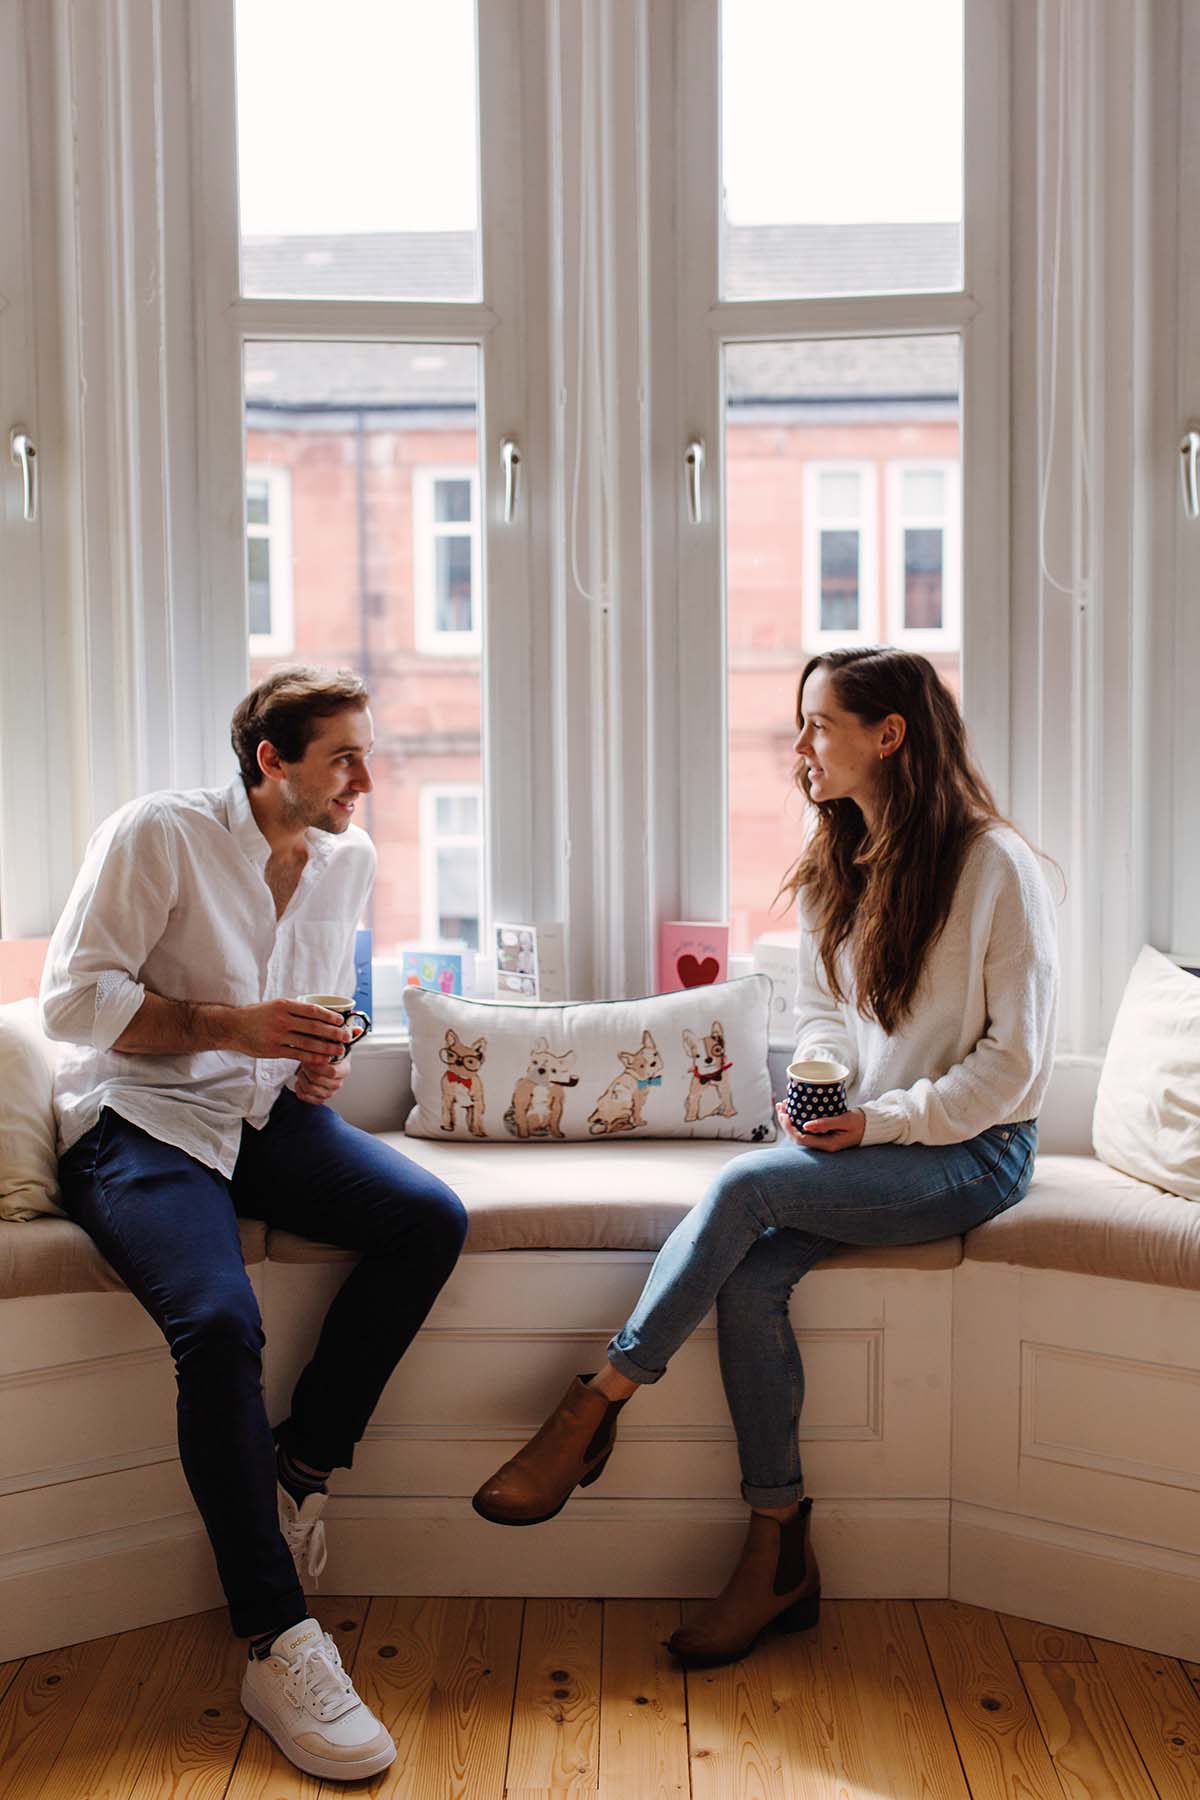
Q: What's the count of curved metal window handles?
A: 4